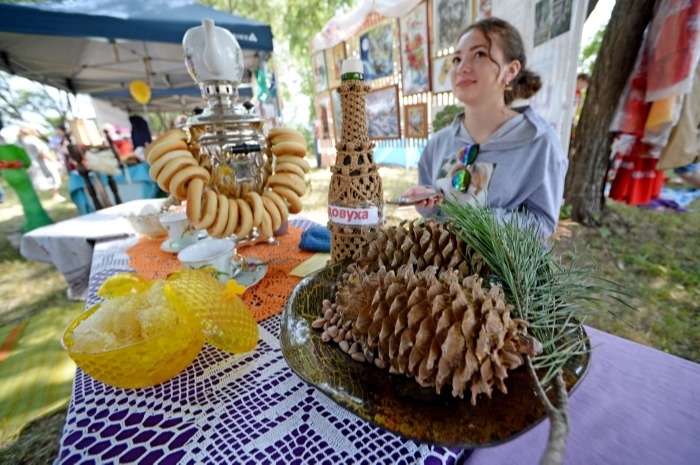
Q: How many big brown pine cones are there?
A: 2